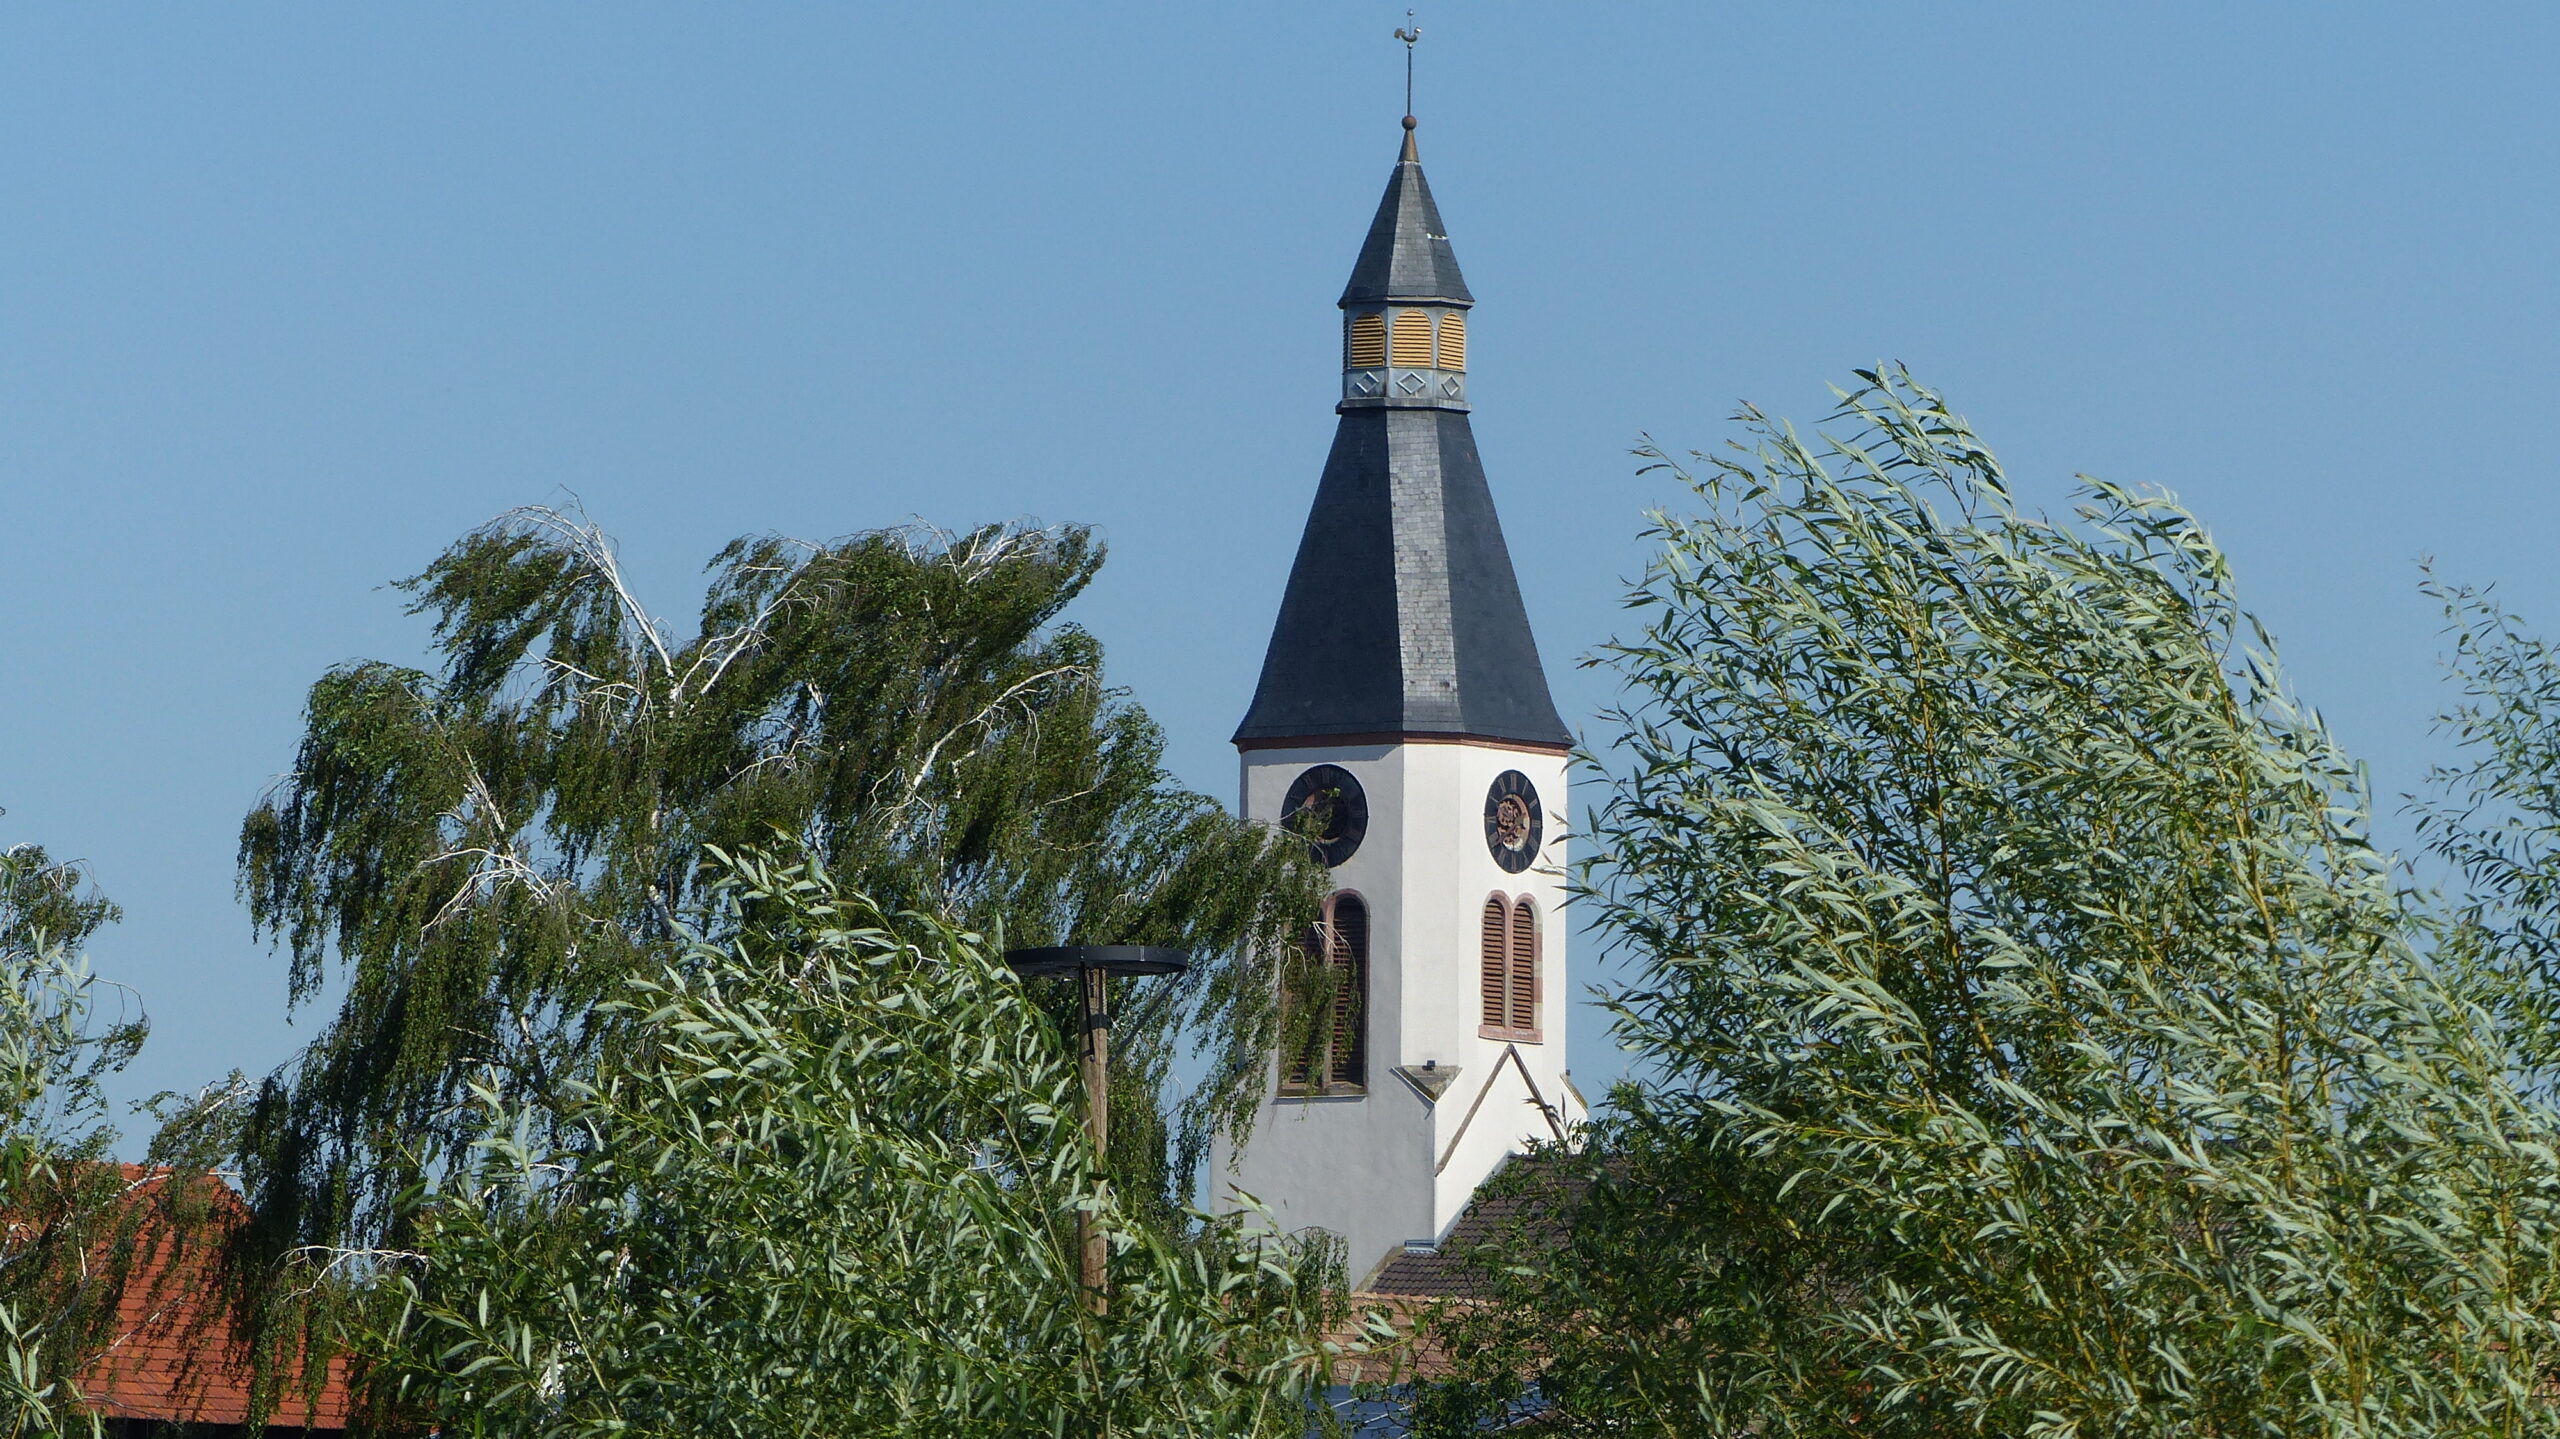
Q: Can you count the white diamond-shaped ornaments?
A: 3